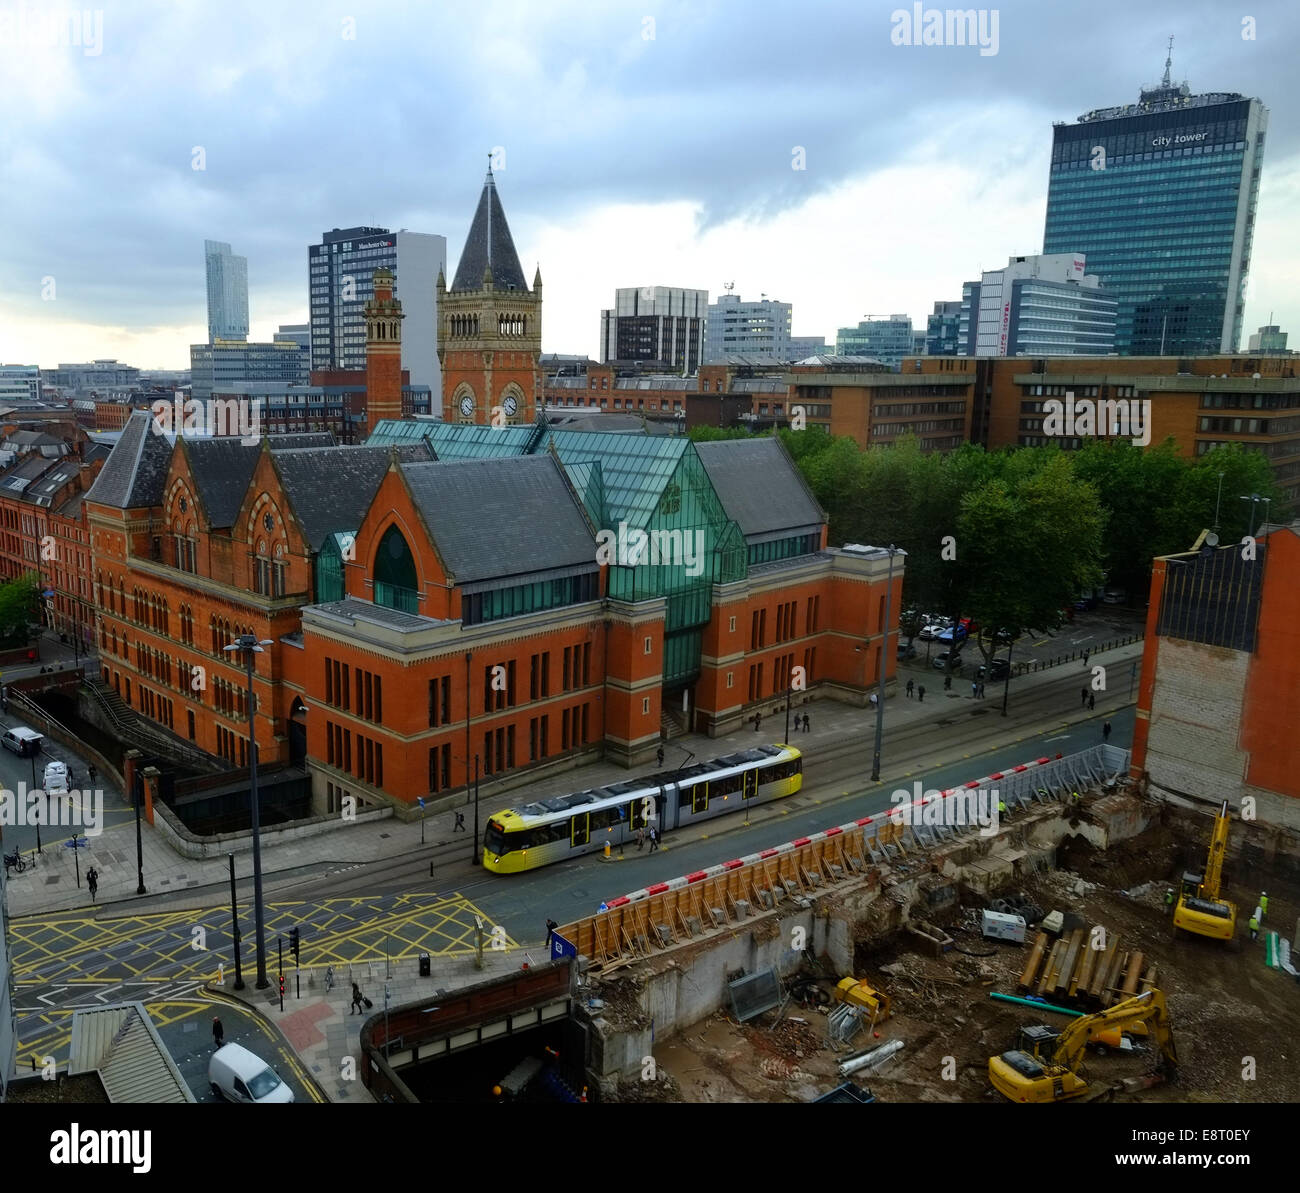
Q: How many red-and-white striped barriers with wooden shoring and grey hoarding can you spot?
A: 1